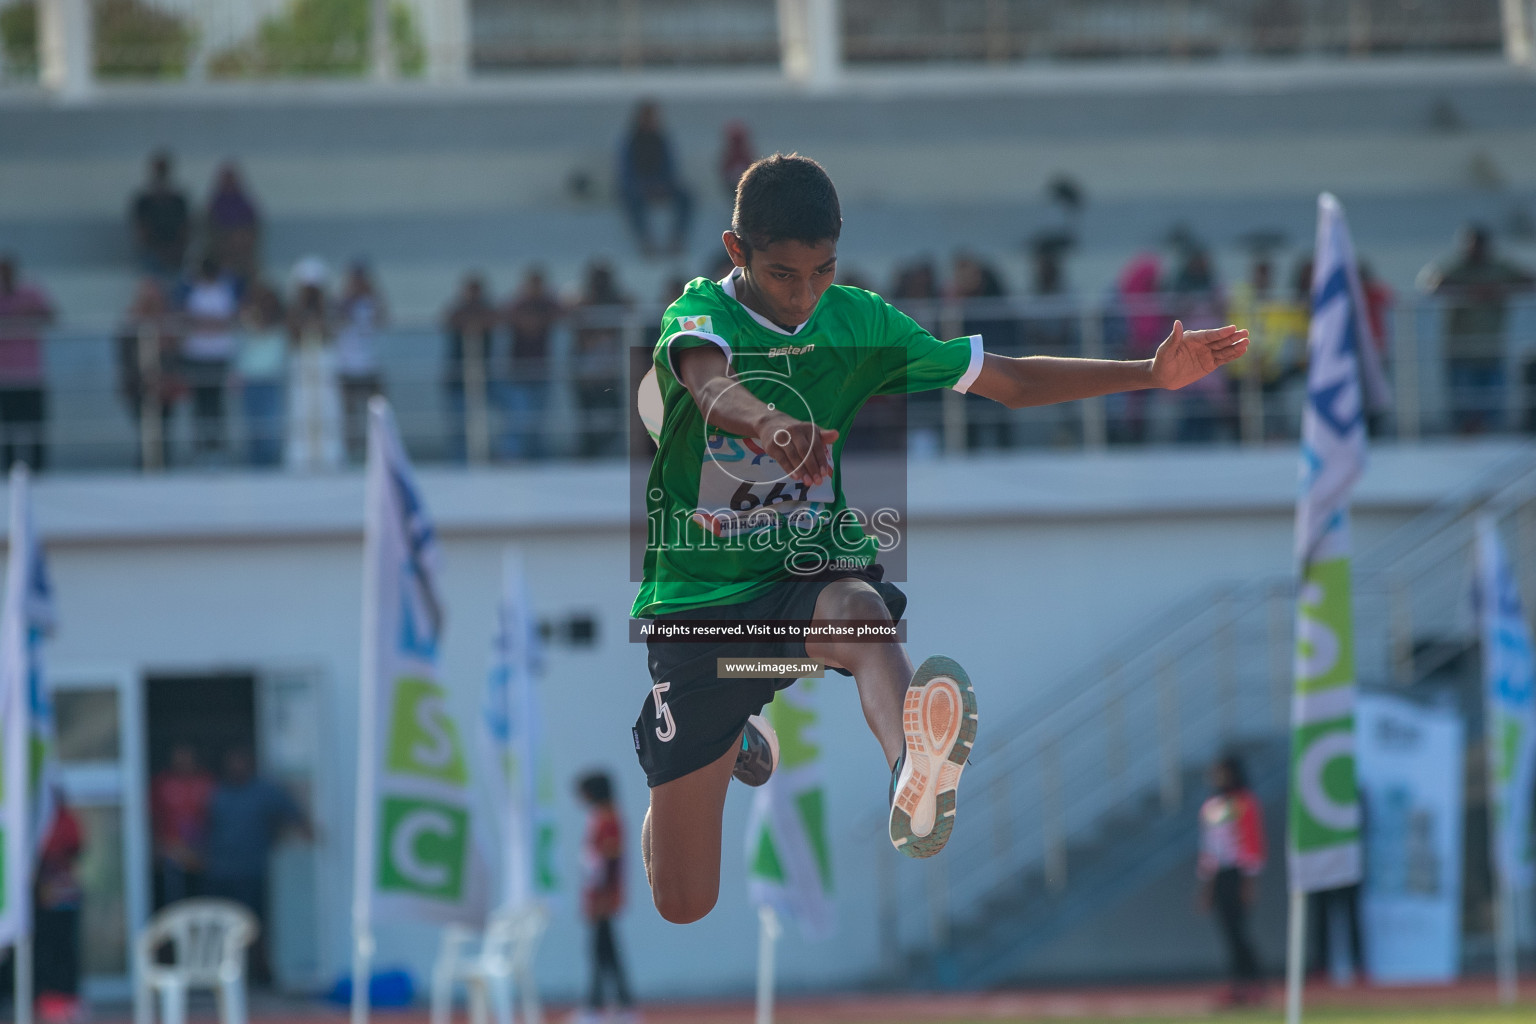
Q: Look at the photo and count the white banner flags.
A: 6